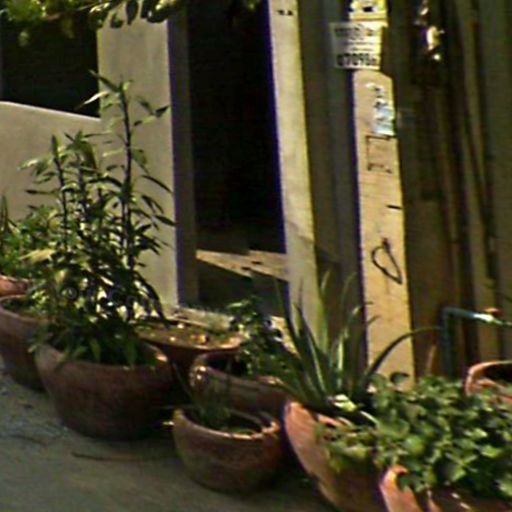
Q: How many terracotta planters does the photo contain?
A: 9